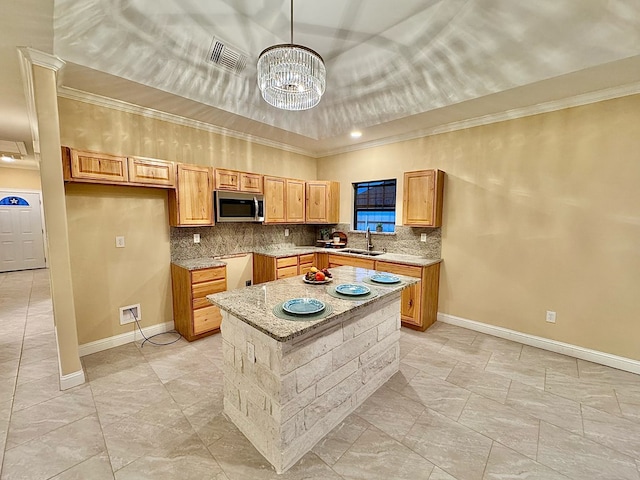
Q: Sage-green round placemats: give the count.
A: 3